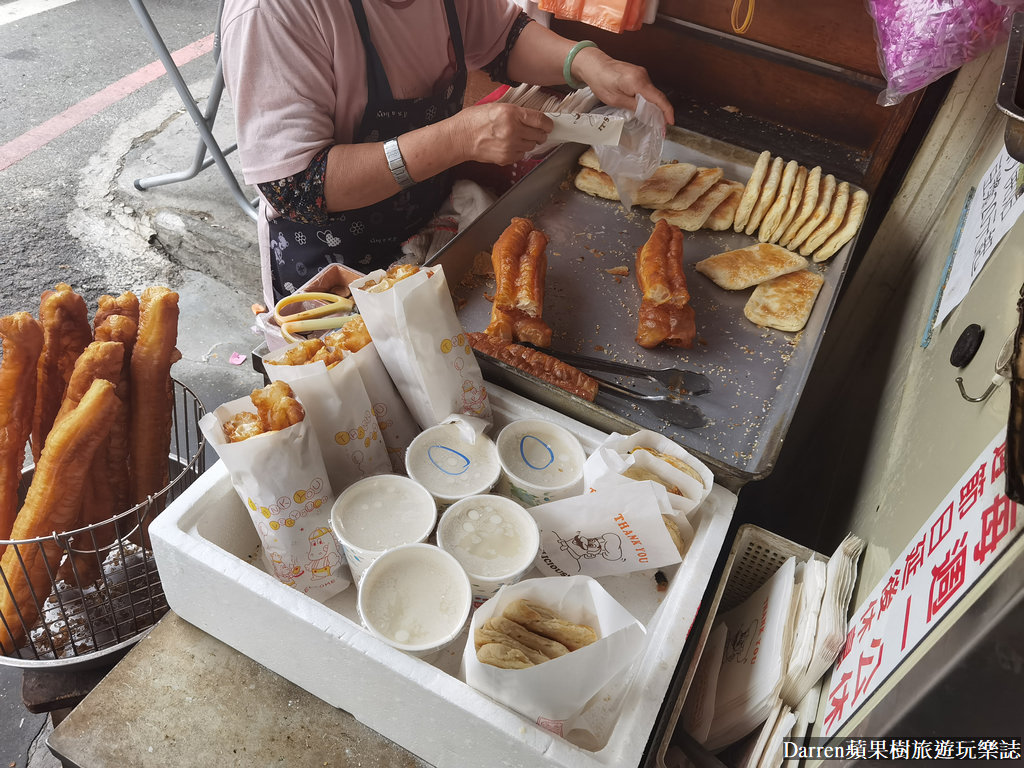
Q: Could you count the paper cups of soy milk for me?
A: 5